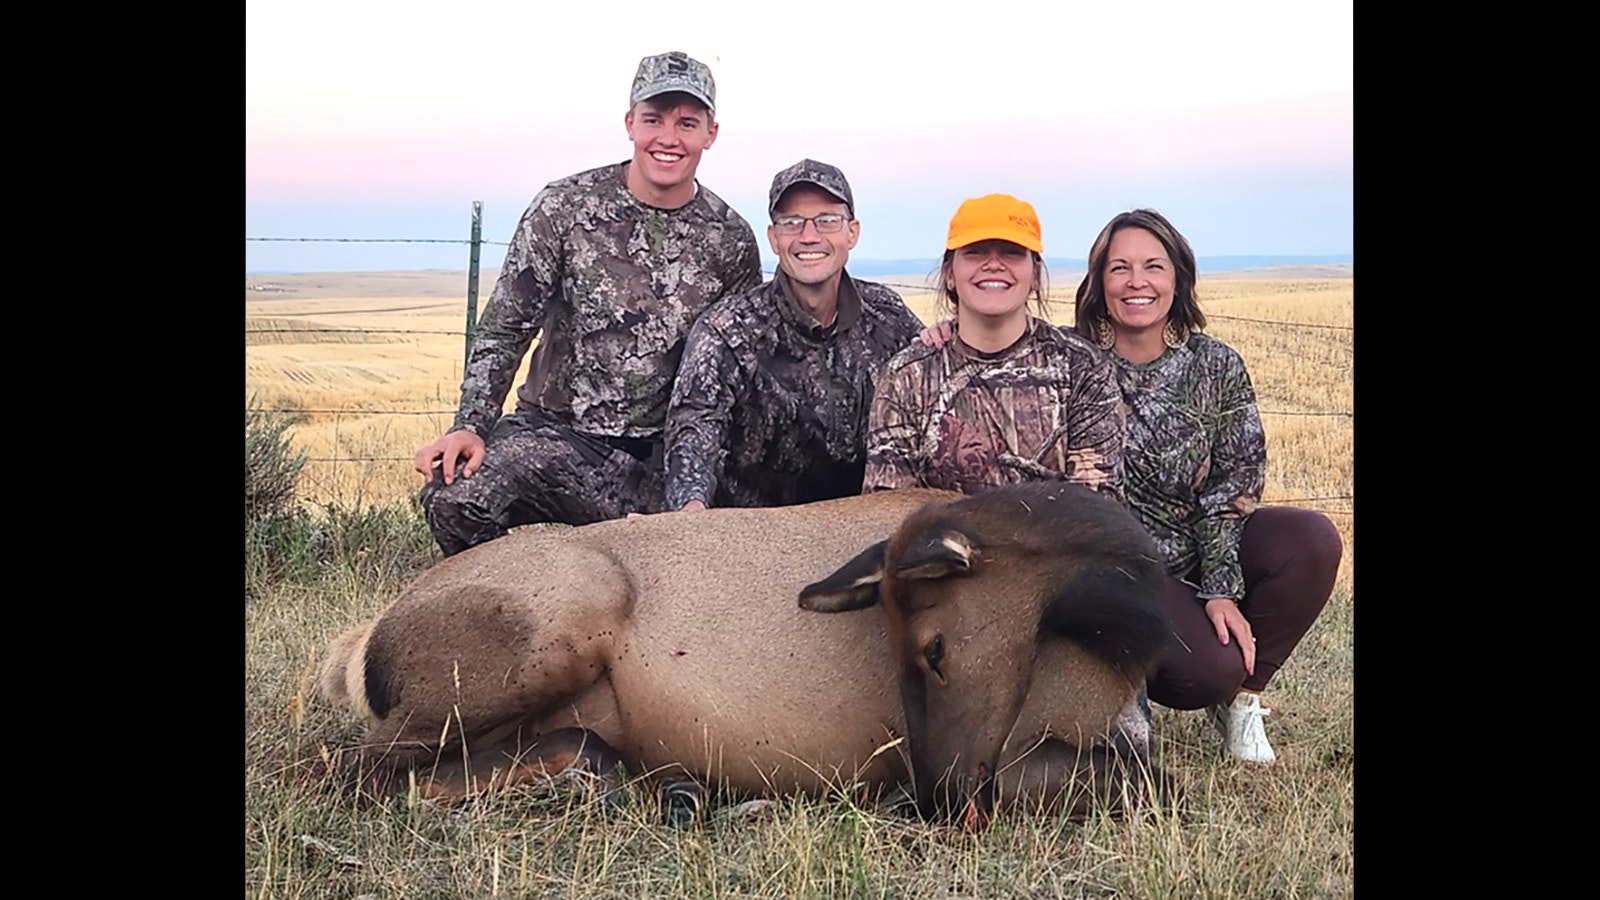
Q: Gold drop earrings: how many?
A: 2